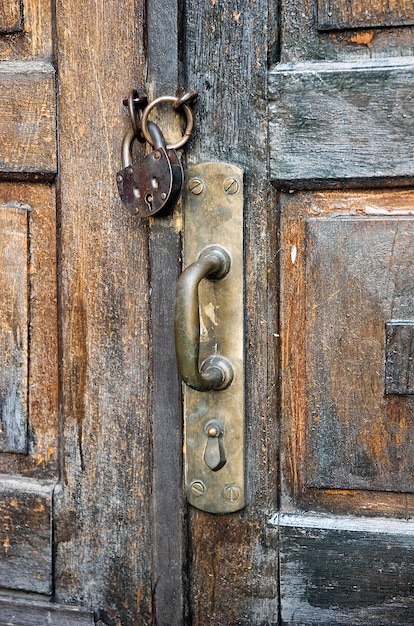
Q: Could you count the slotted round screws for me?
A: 4